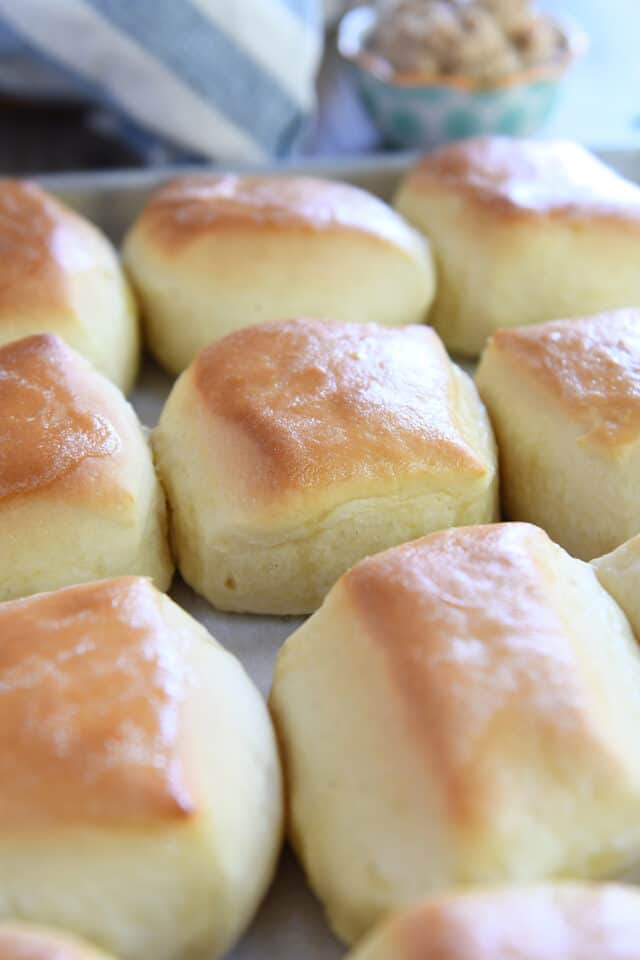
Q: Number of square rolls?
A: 11